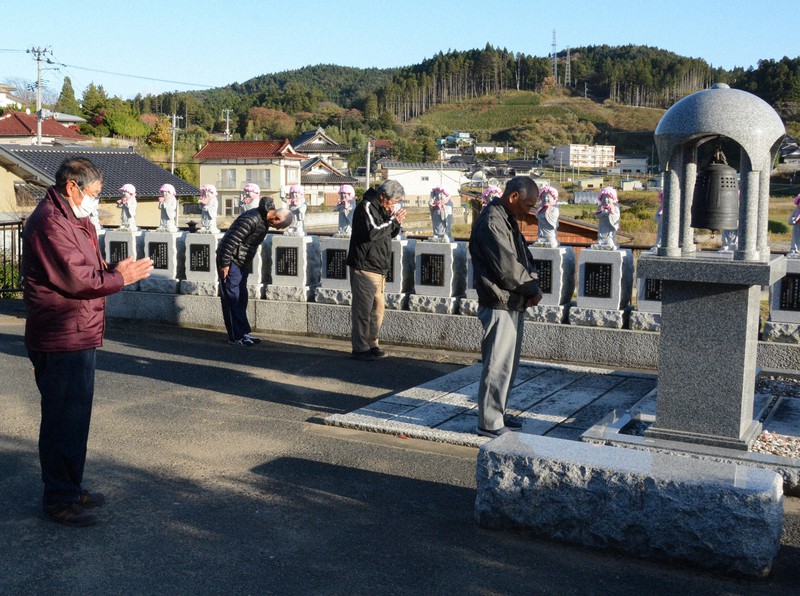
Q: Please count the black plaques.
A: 12